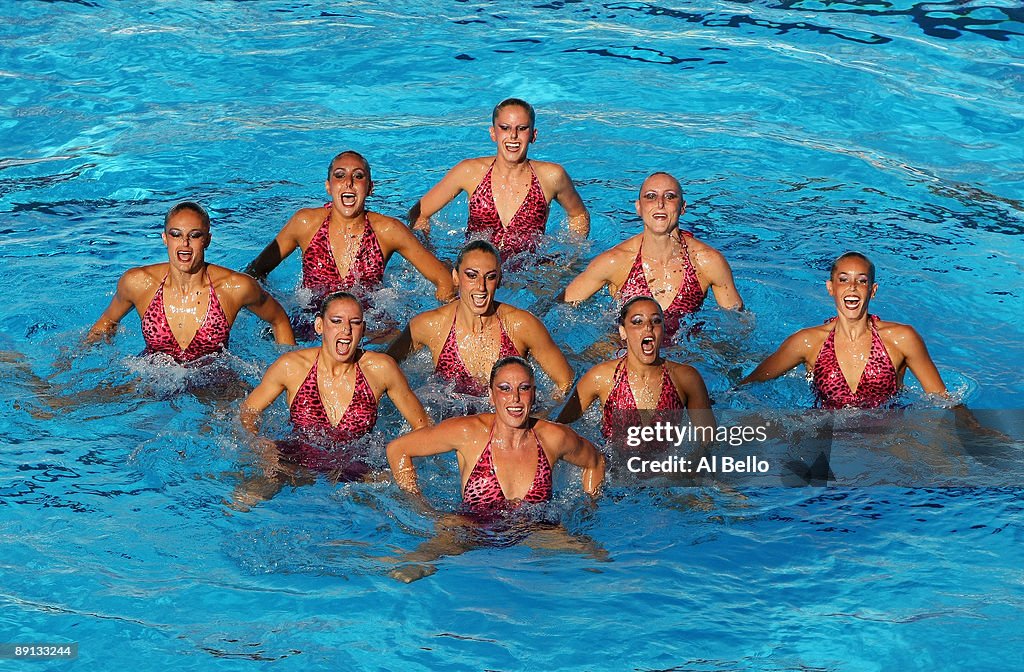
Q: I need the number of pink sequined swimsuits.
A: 9